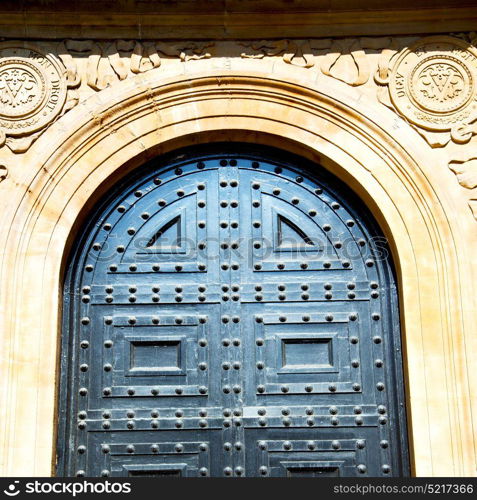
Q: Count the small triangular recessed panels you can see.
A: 2